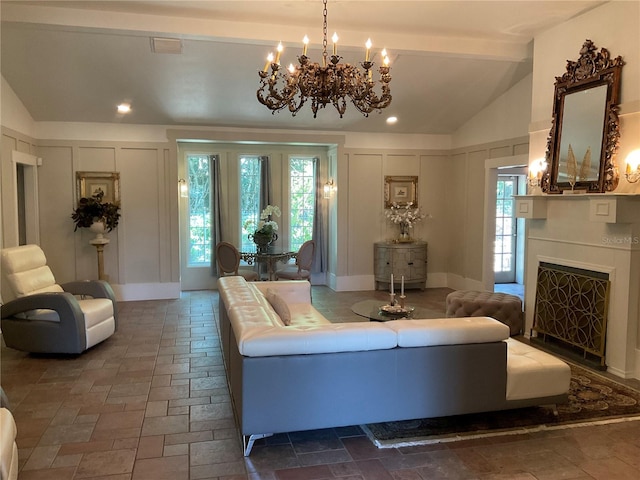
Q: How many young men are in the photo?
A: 0